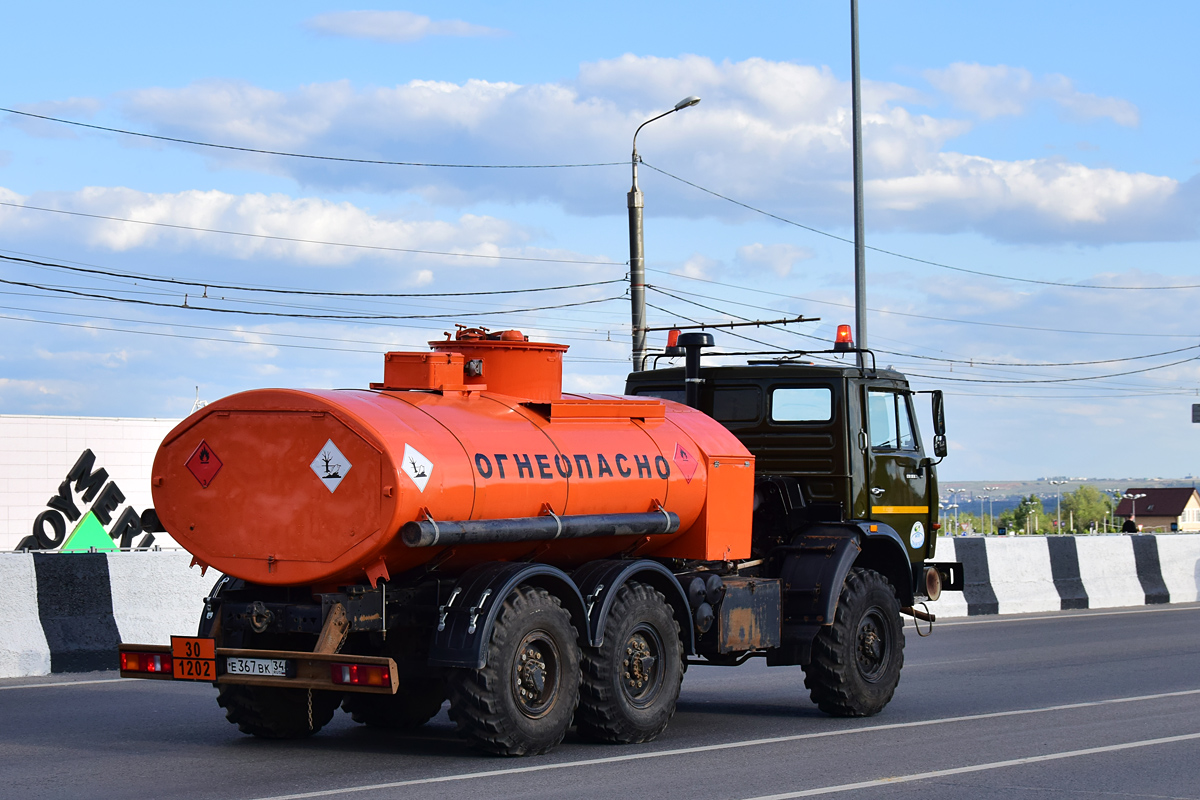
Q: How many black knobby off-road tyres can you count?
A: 5